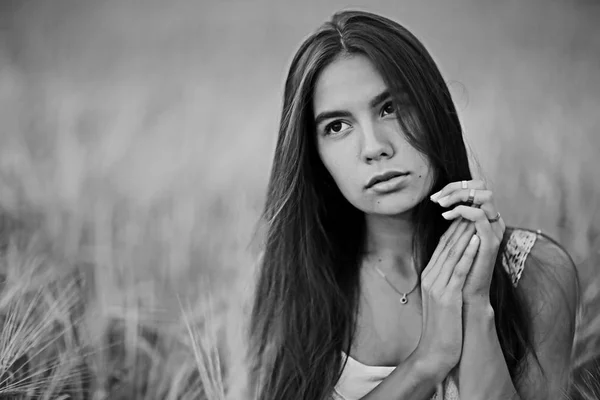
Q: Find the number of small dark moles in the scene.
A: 3